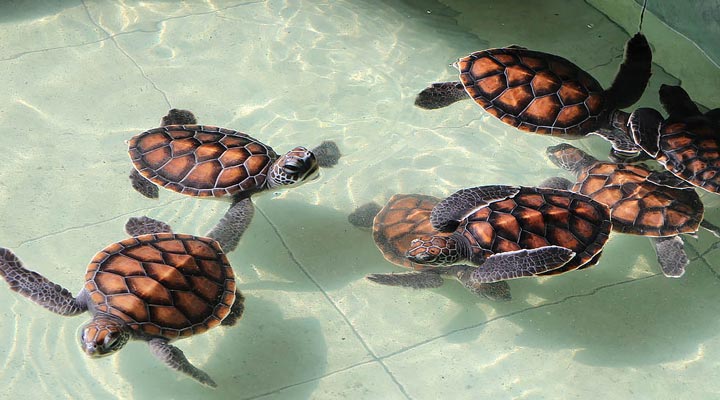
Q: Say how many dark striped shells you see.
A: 7